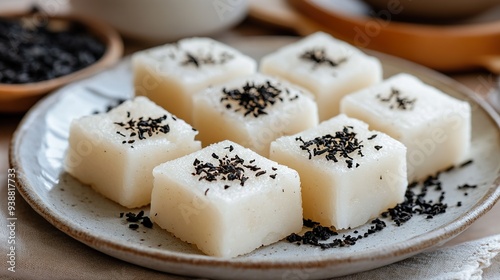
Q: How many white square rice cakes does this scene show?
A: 7